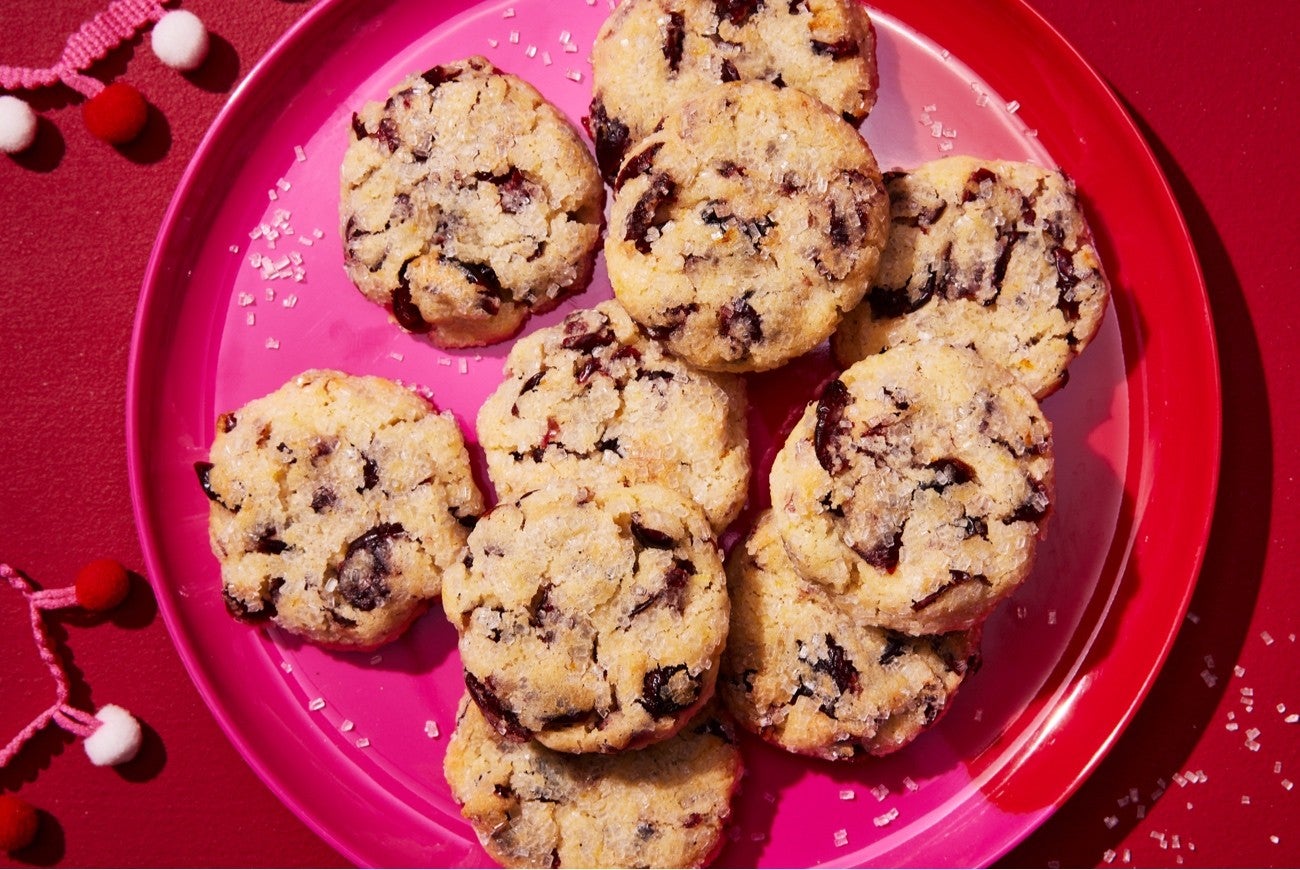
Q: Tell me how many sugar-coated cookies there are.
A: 10